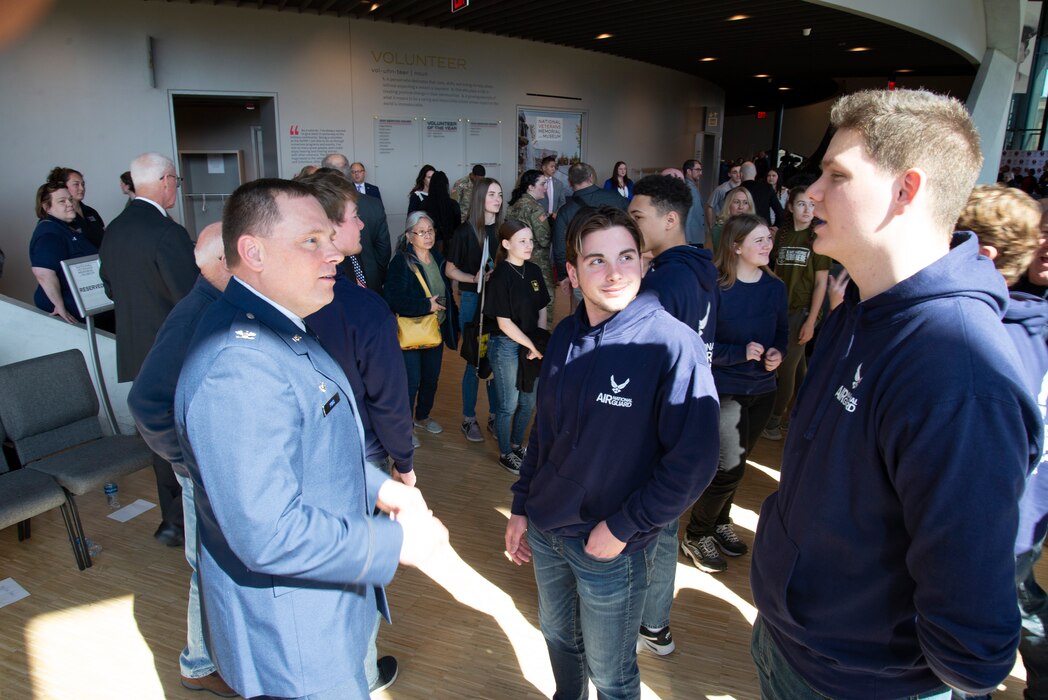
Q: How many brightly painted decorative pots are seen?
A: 0